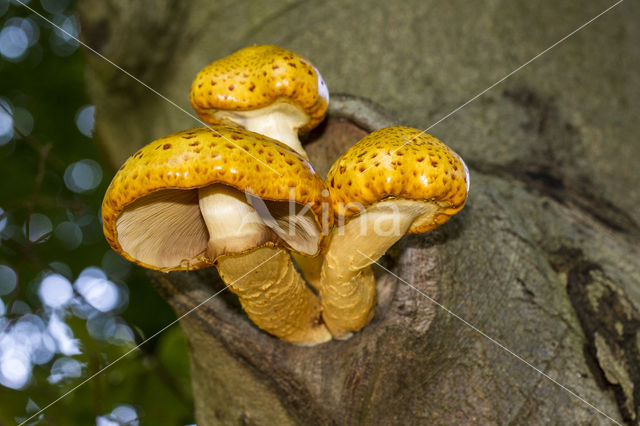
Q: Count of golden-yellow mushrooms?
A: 3